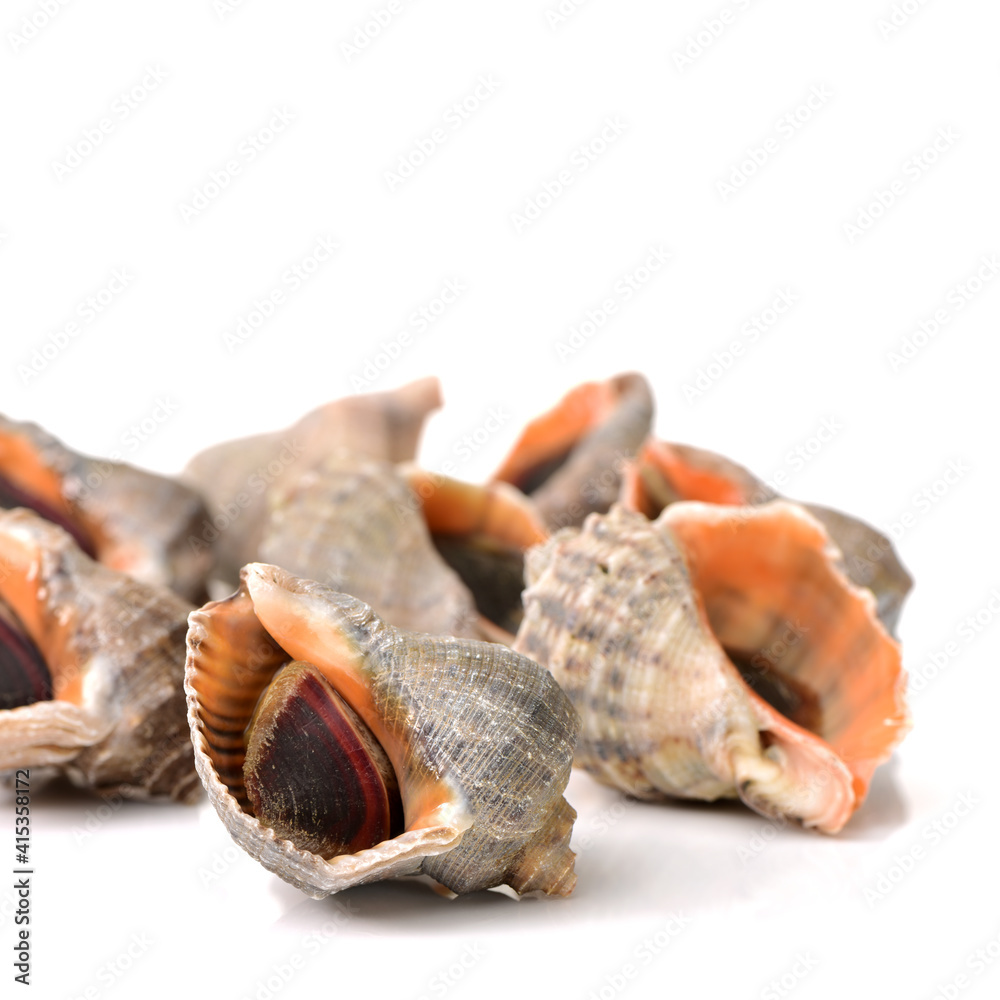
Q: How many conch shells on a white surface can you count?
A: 8